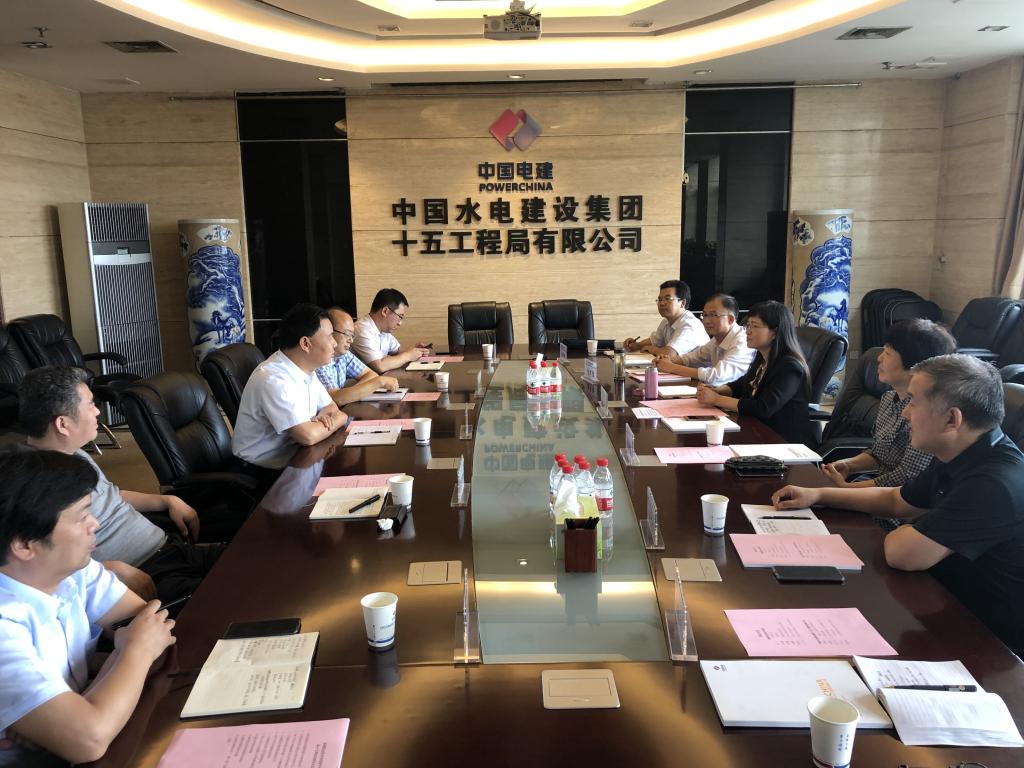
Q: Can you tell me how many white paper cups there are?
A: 9